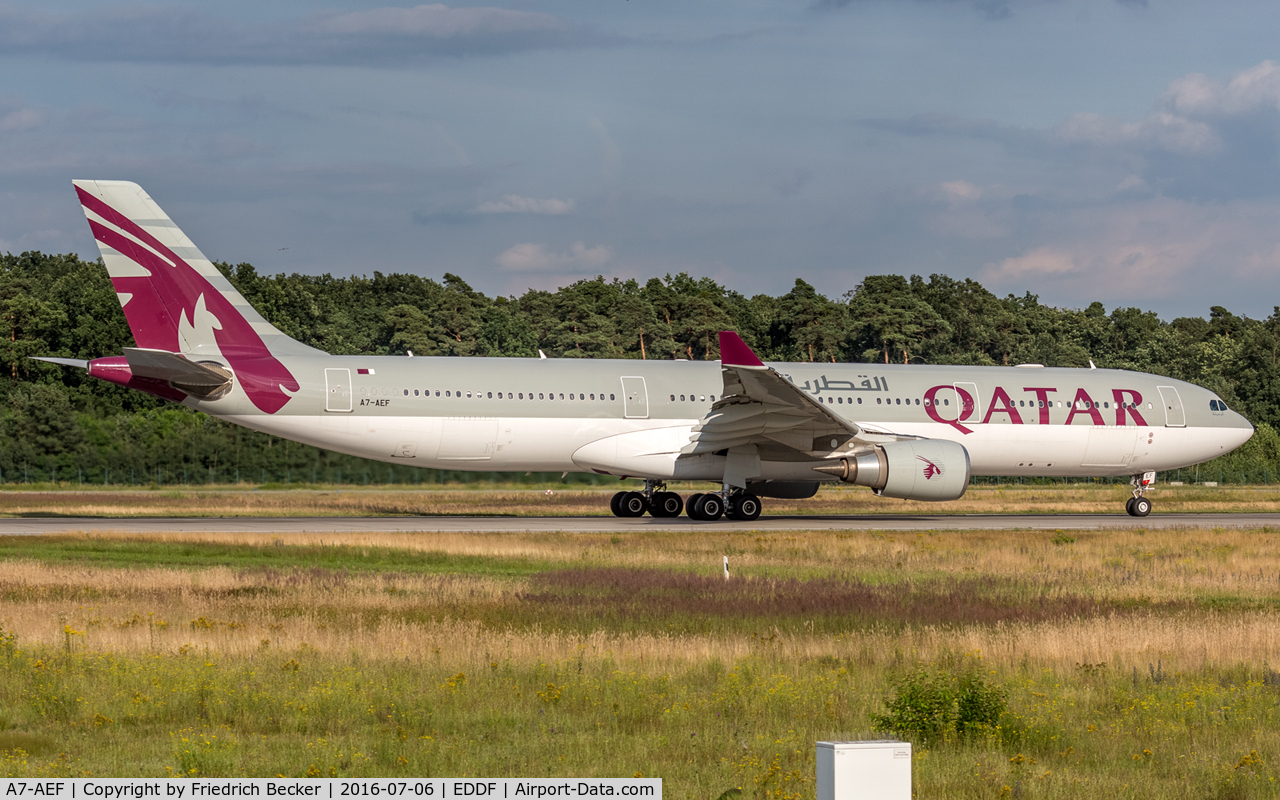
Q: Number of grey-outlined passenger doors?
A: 4